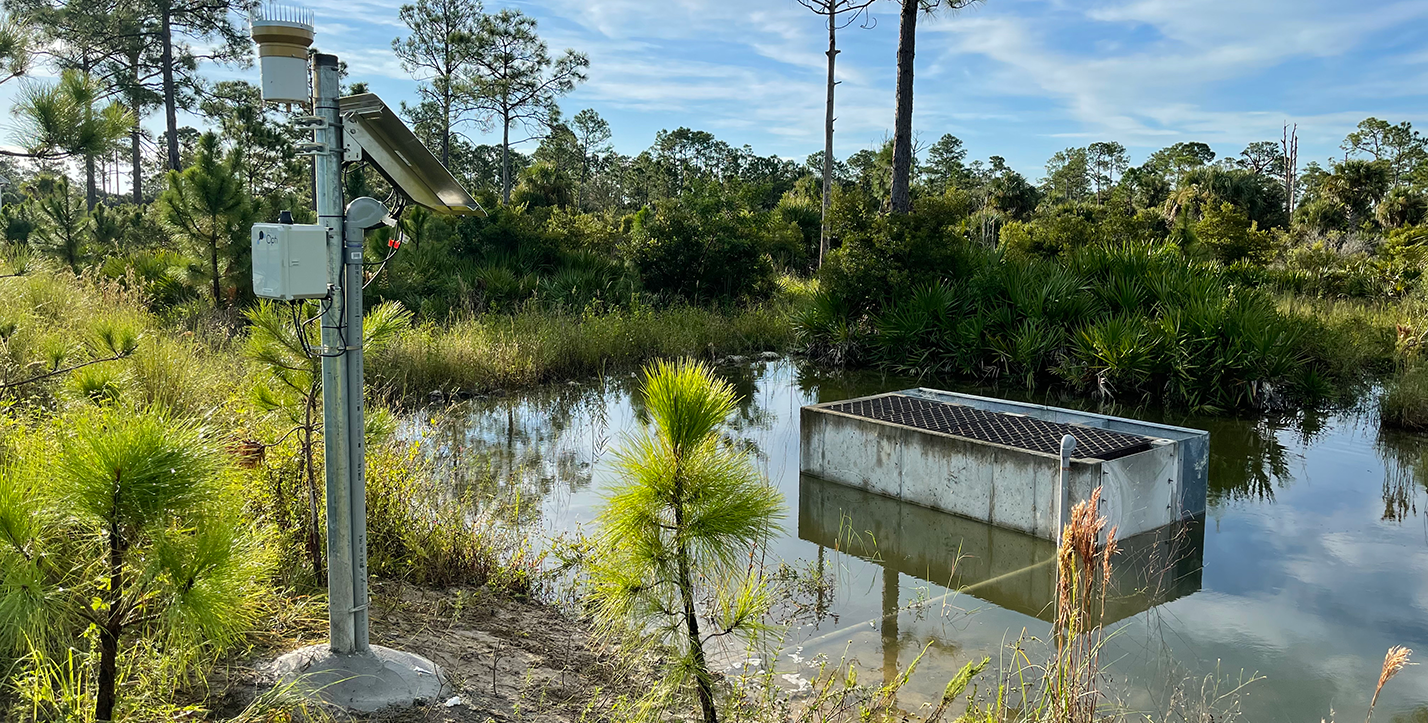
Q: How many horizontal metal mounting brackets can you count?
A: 2